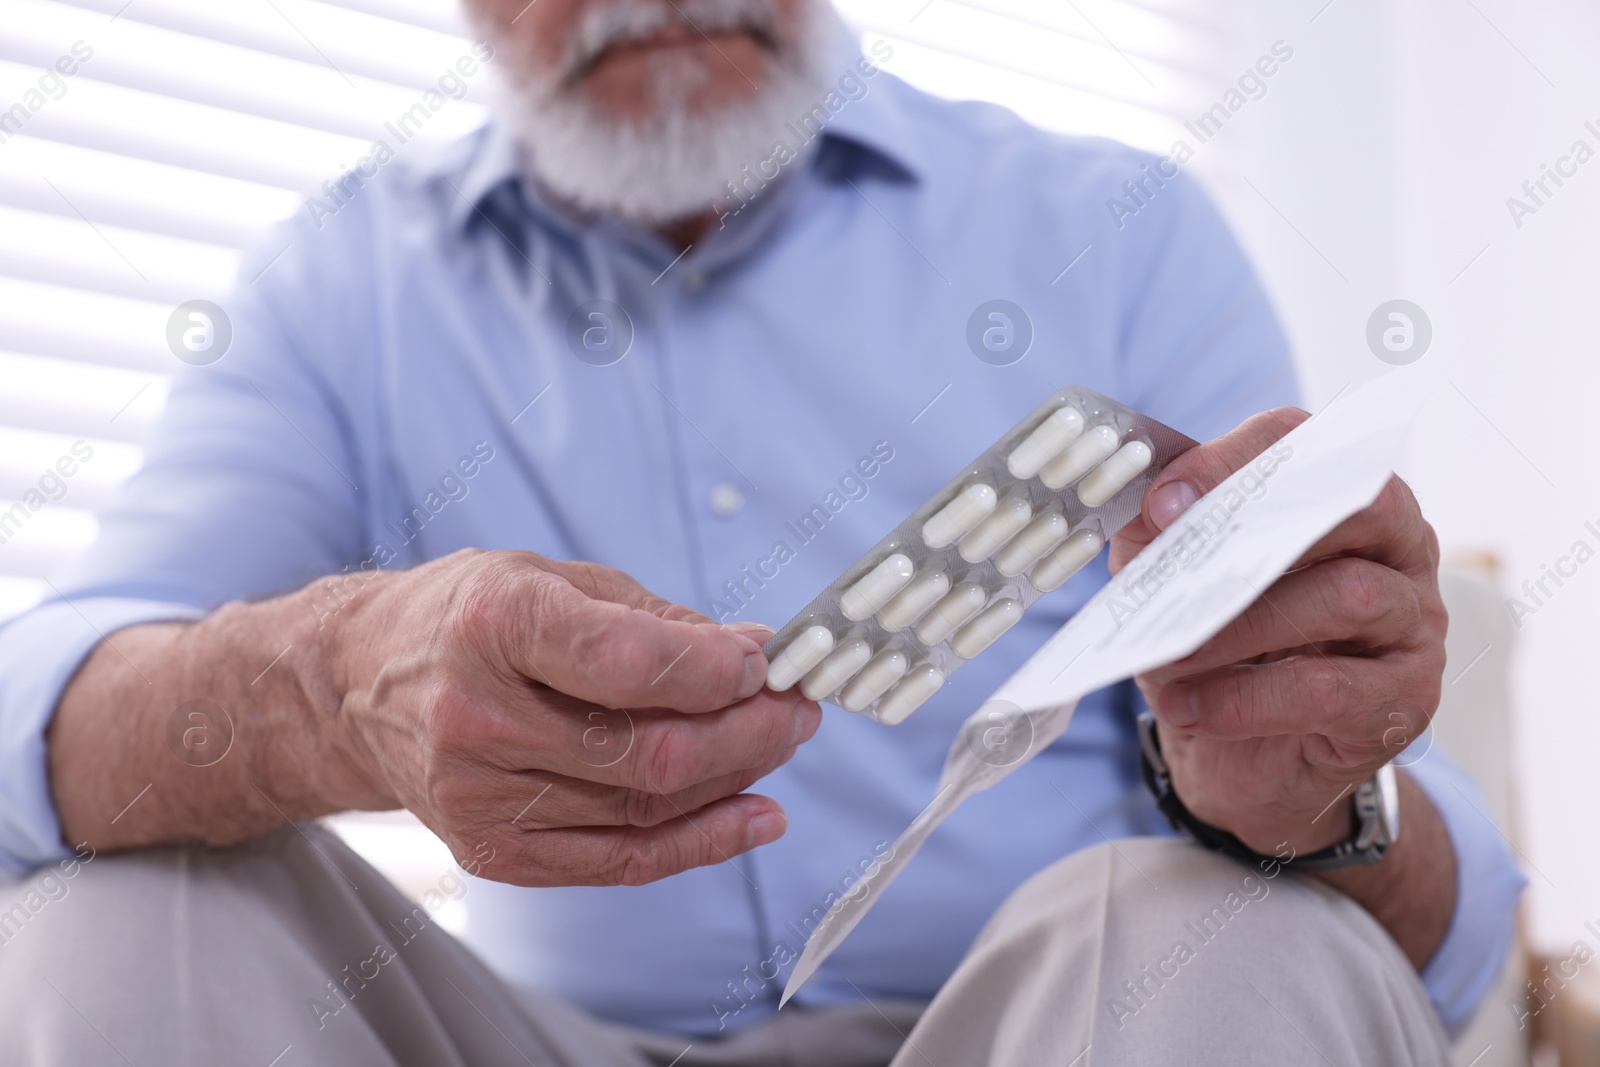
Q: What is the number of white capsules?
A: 15